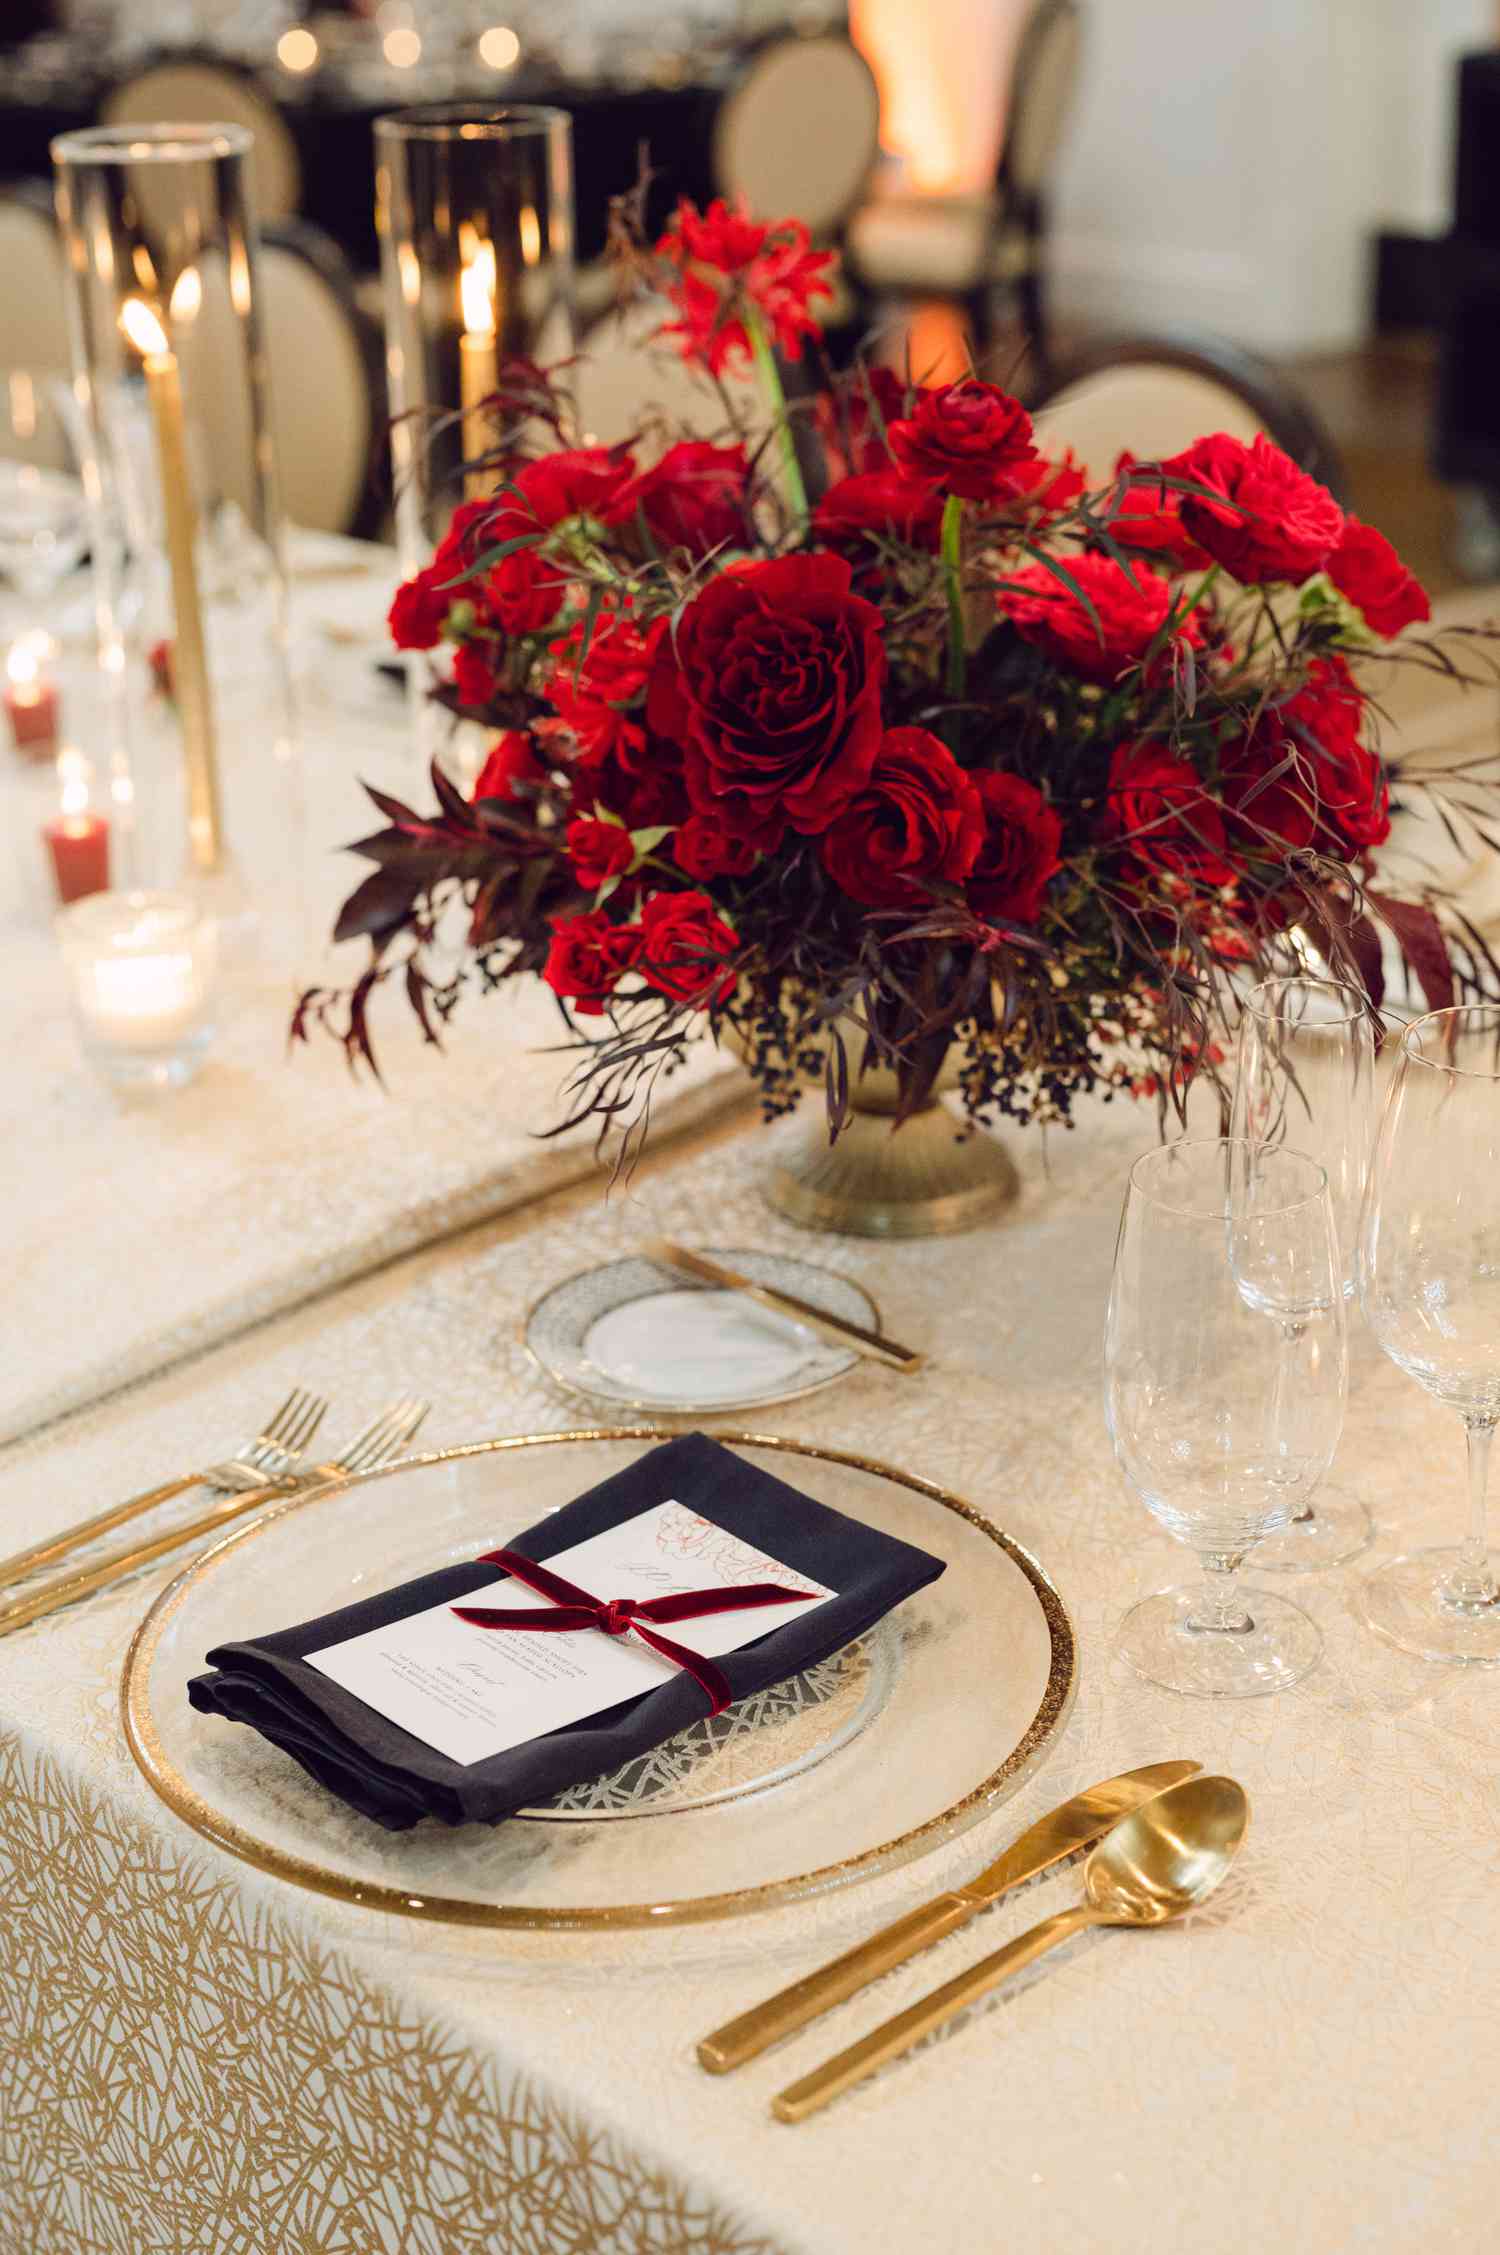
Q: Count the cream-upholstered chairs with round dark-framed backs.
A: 7